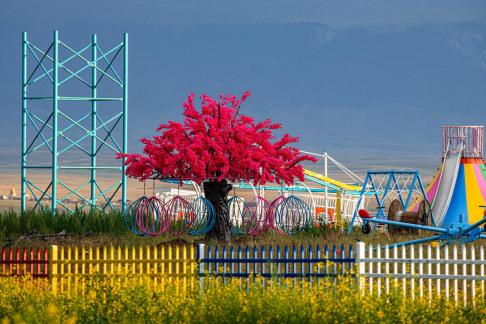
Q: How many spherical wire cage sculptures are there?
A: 8